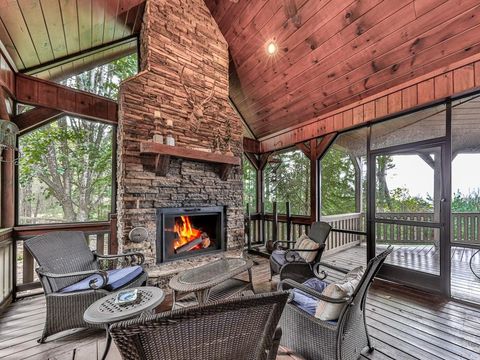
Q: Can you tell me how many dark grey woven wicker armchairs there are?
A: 4